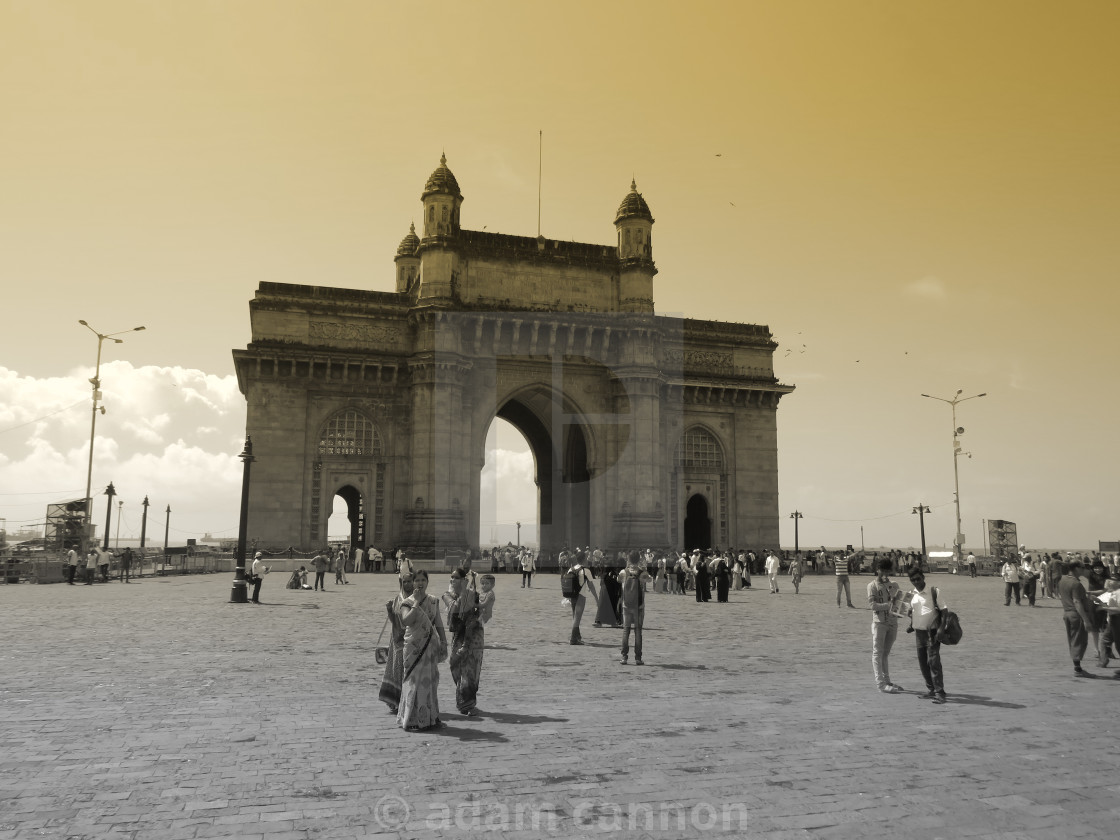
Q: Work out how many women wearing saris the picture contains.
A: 3